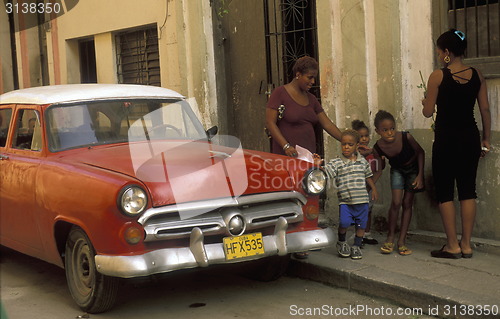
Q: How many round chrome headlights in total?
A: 2